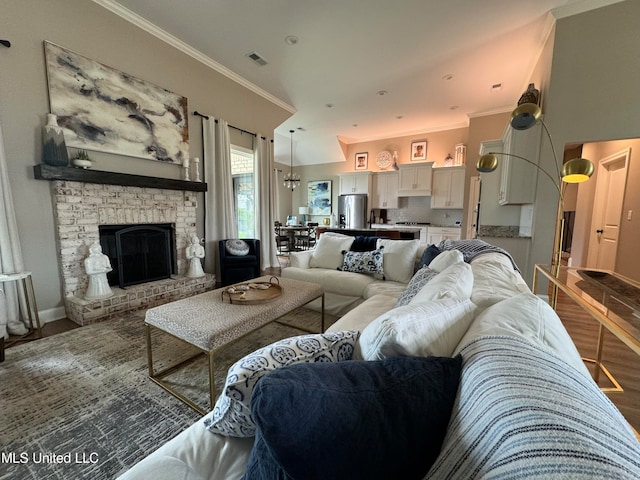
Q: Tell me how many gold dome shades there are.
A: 3